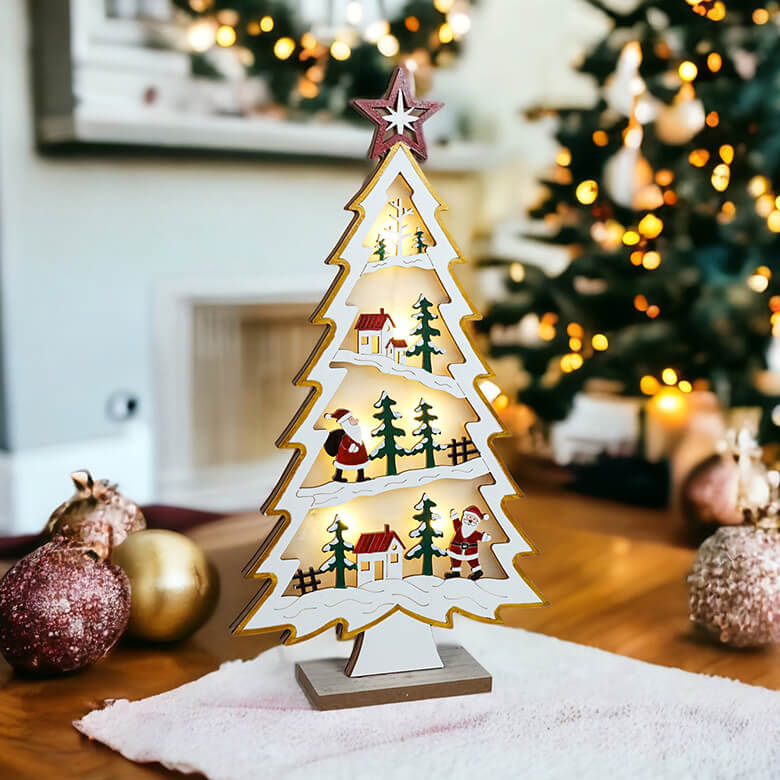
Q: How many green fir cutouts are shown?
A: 7